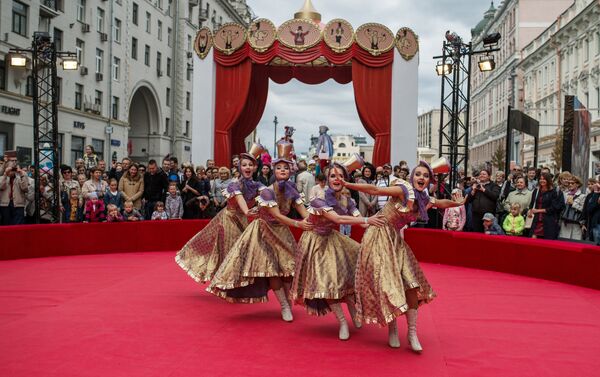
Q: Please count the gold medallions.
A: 7